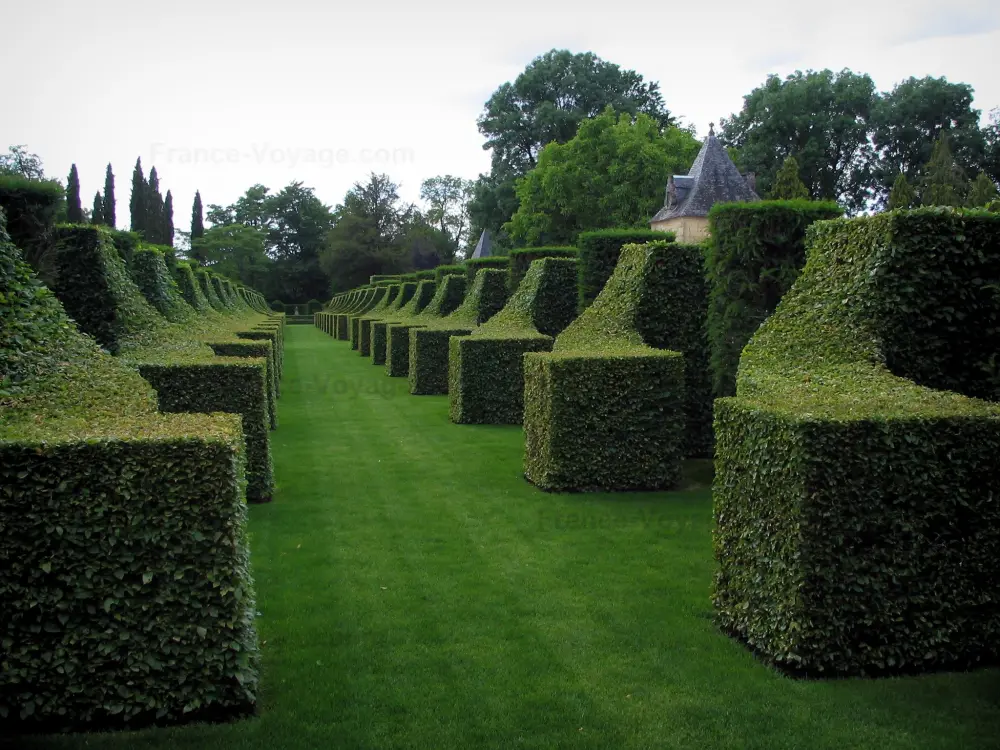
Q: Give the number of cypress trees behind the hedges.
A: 7